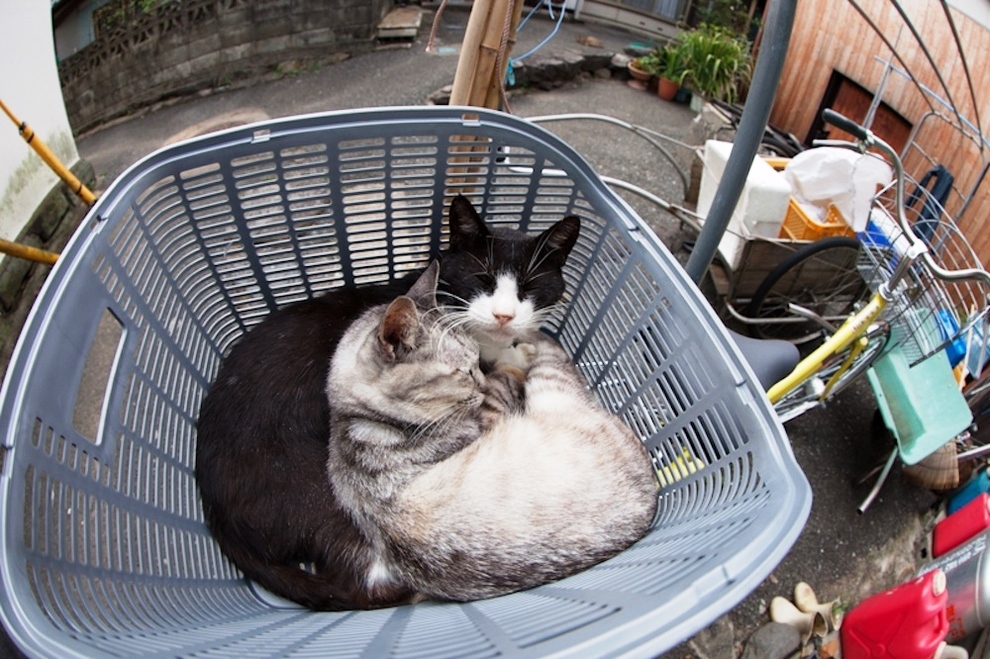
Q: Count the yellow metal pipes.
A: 2